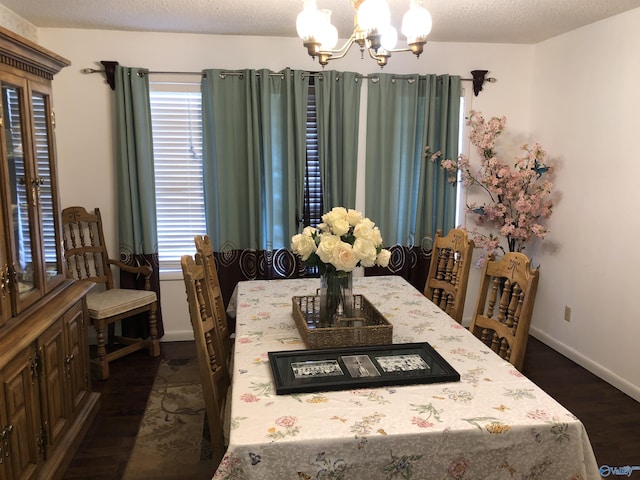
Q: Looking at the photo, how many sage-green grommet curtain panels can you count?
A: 4